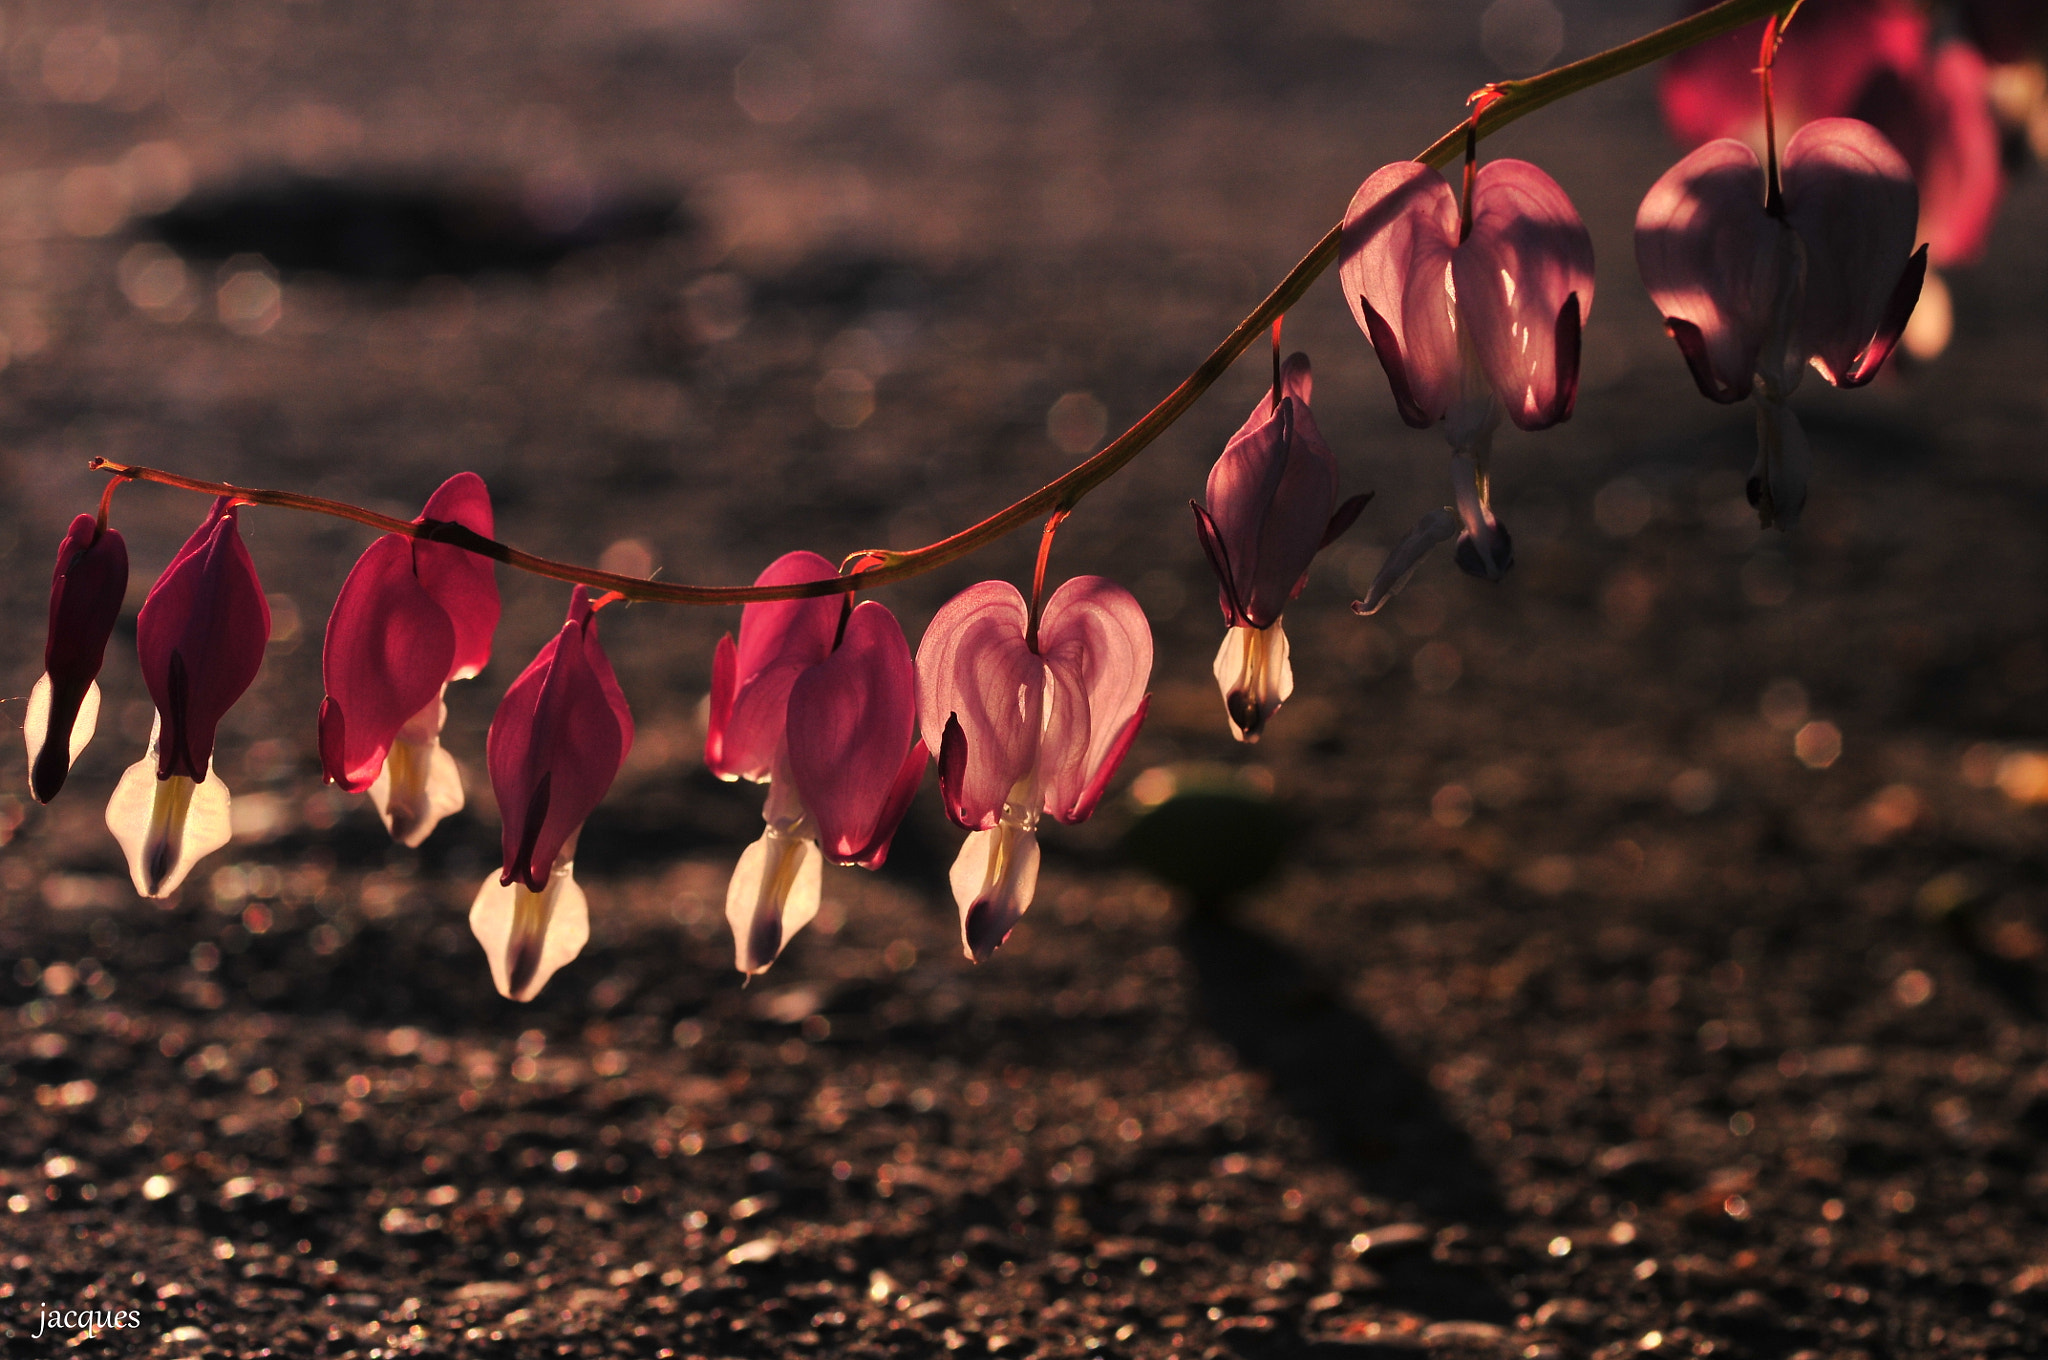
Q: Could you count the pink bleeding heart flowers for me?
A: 9